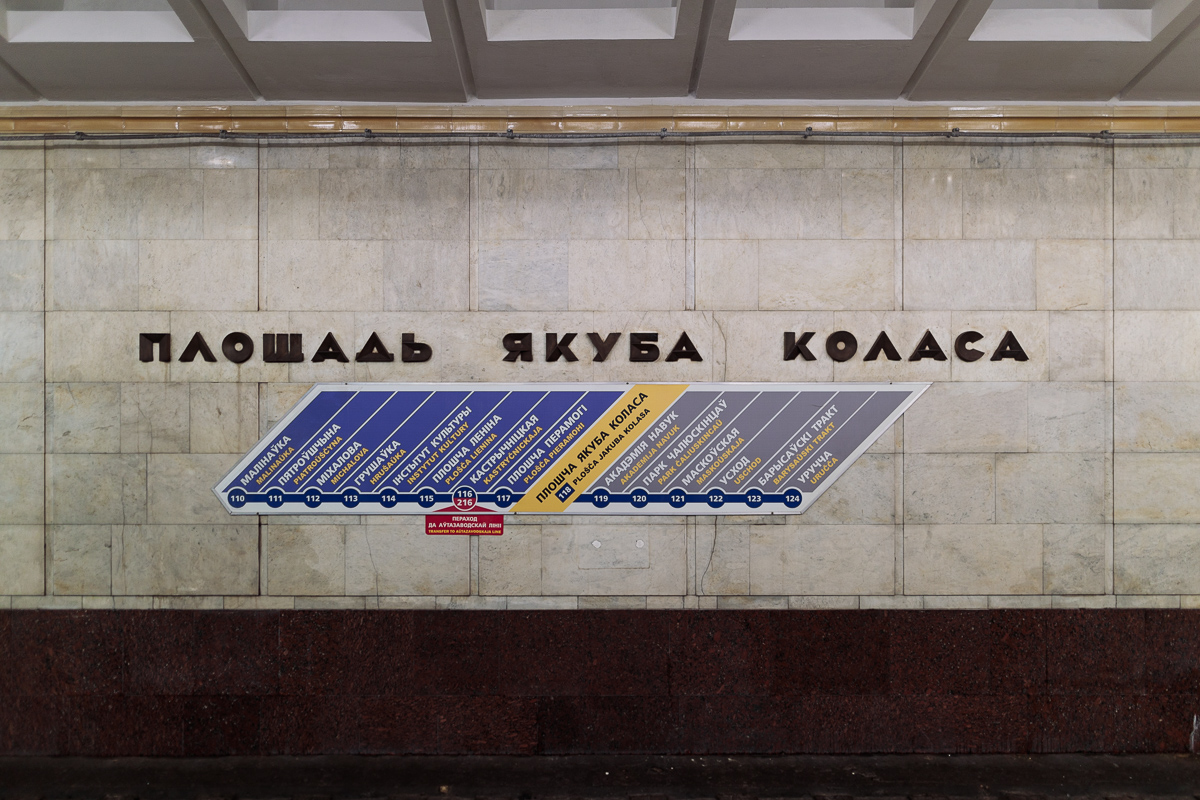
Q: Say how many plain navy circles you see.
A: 13